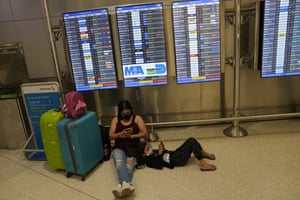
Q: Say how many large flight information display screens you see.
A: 4